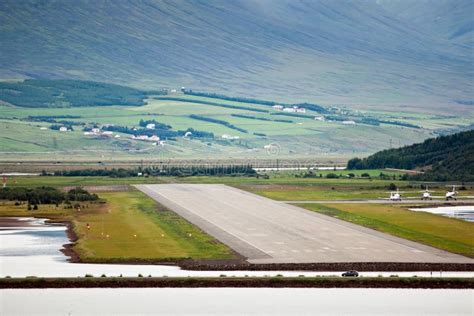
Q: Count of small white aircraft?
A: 3